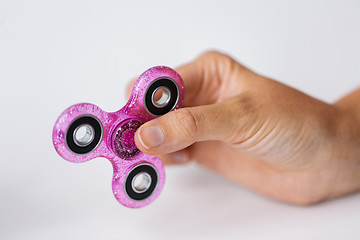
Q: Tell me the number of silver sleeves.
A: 3